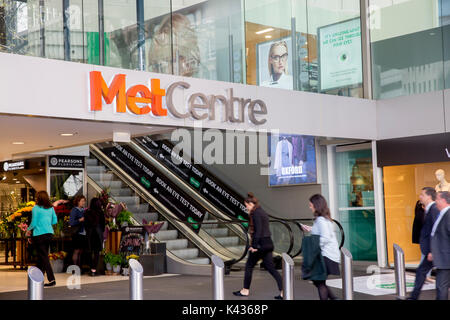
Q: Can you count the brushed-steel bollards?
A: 6